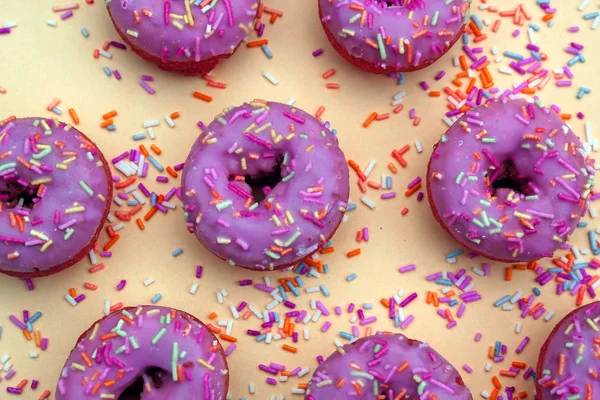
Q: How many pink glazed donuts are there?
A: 8